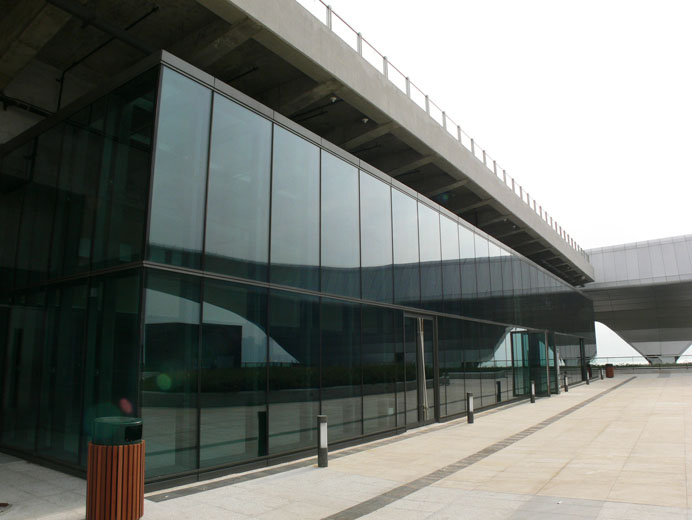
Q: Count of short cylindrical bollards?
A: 6